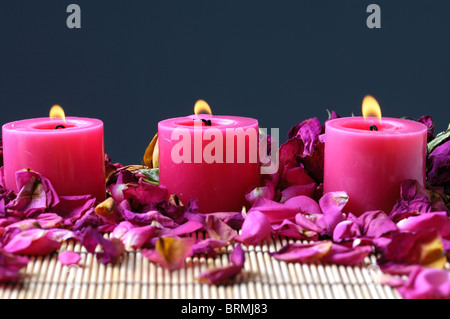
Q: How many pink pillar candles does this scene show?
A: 3